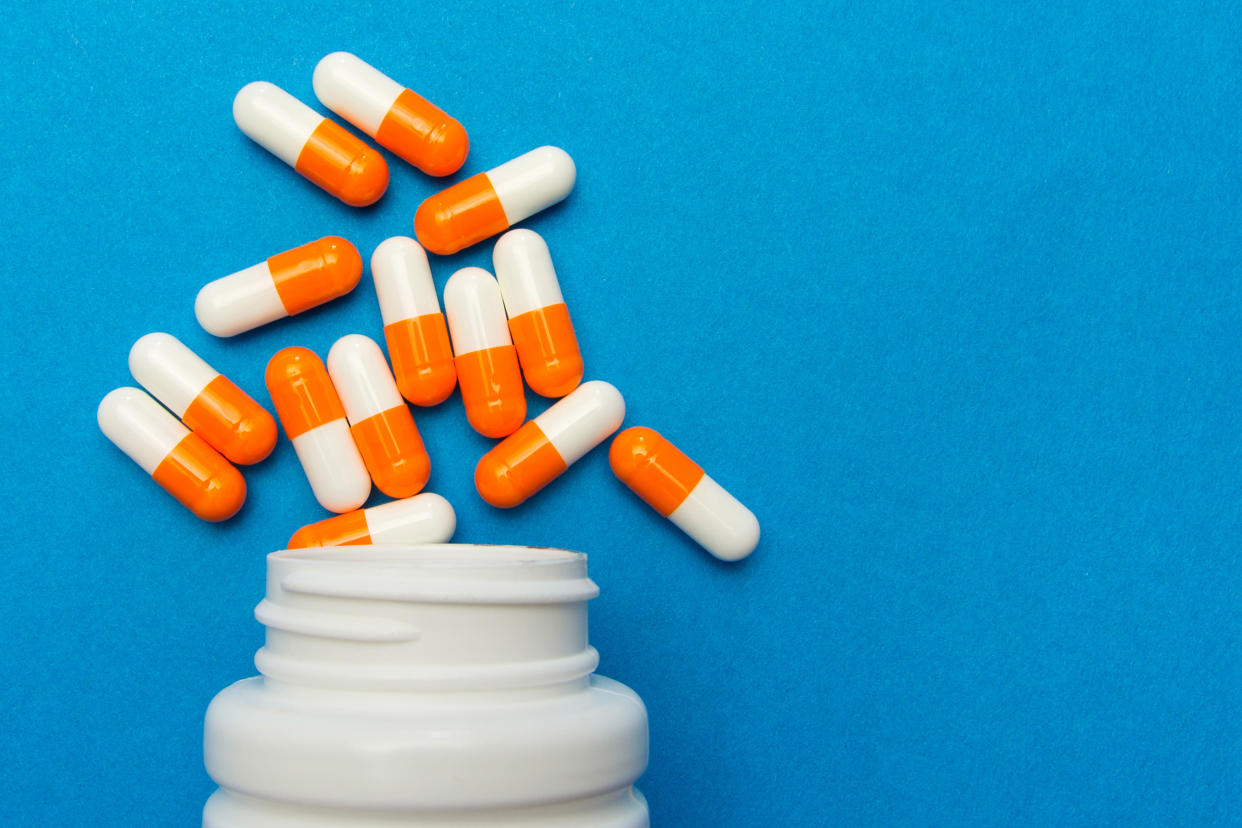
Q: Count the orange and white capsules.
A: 14